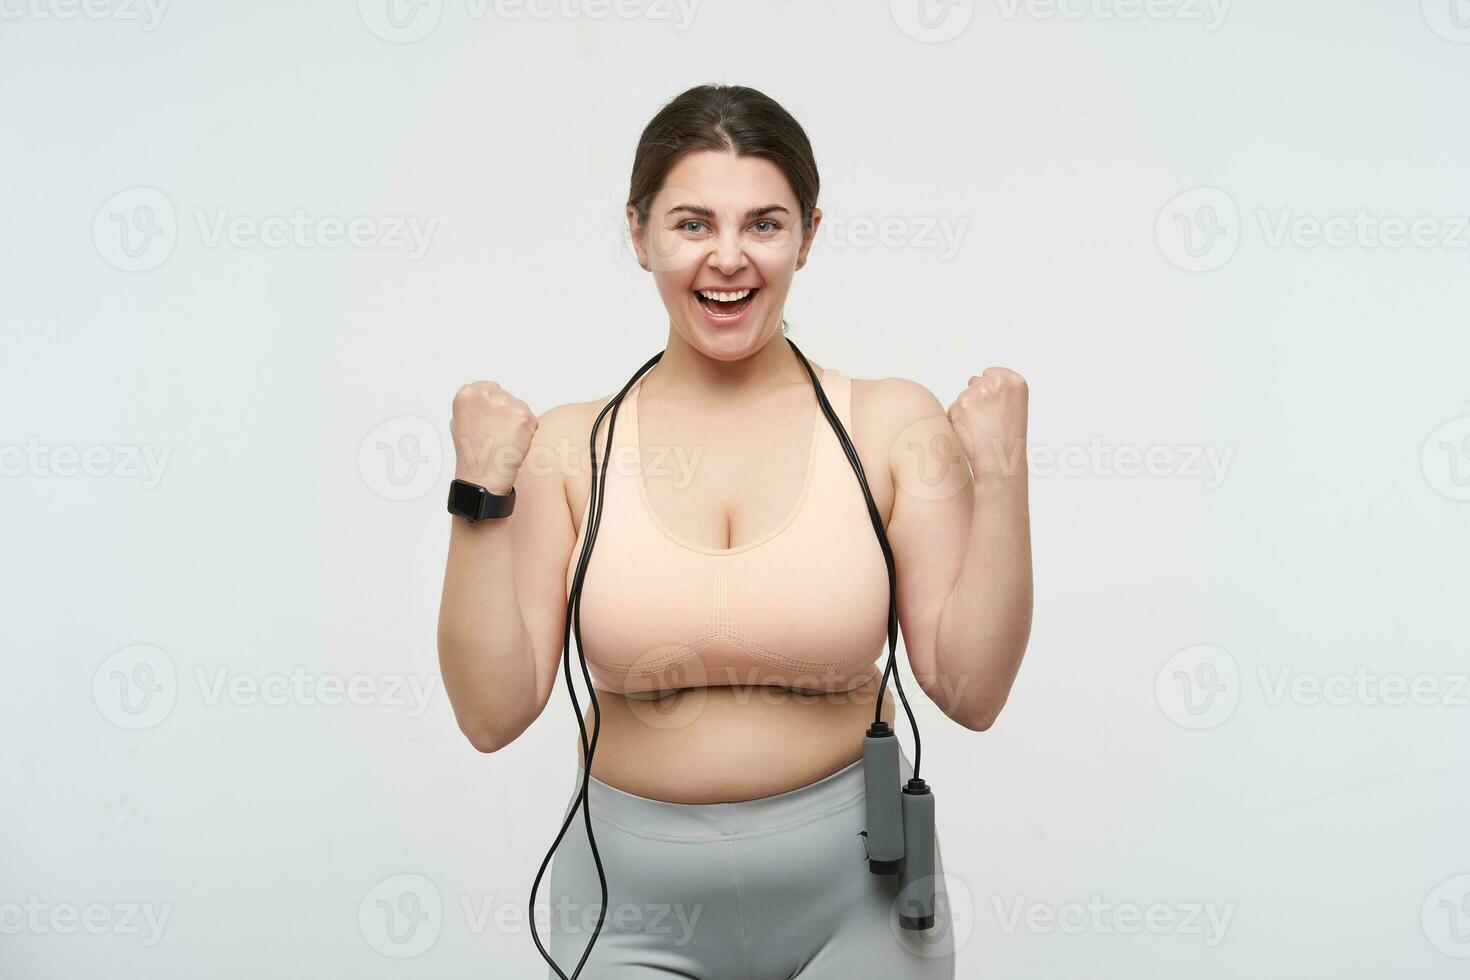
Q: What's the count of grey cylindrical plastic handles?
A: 2